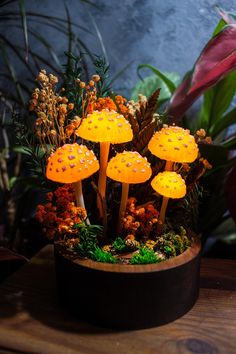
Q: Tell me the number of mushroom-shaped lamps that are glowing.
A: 5